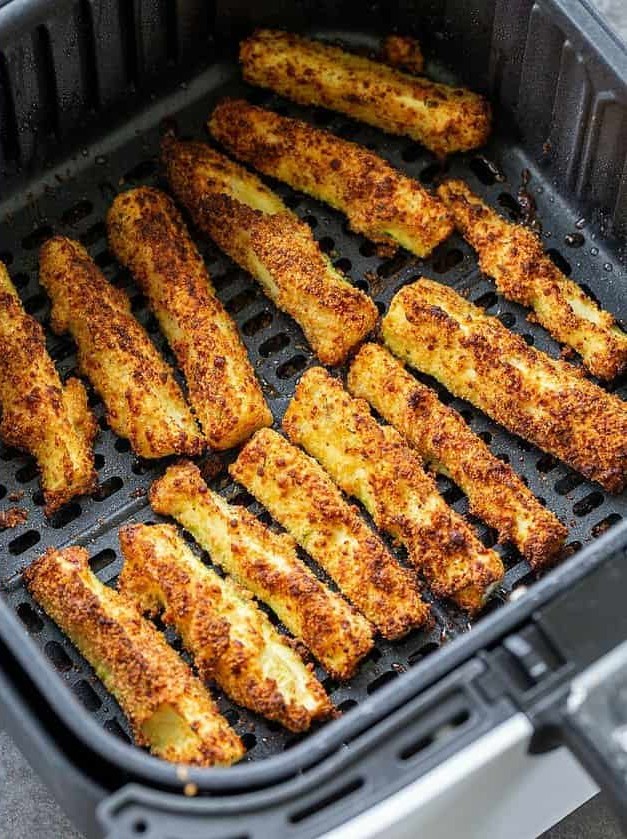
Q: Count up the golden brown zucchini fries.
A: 14